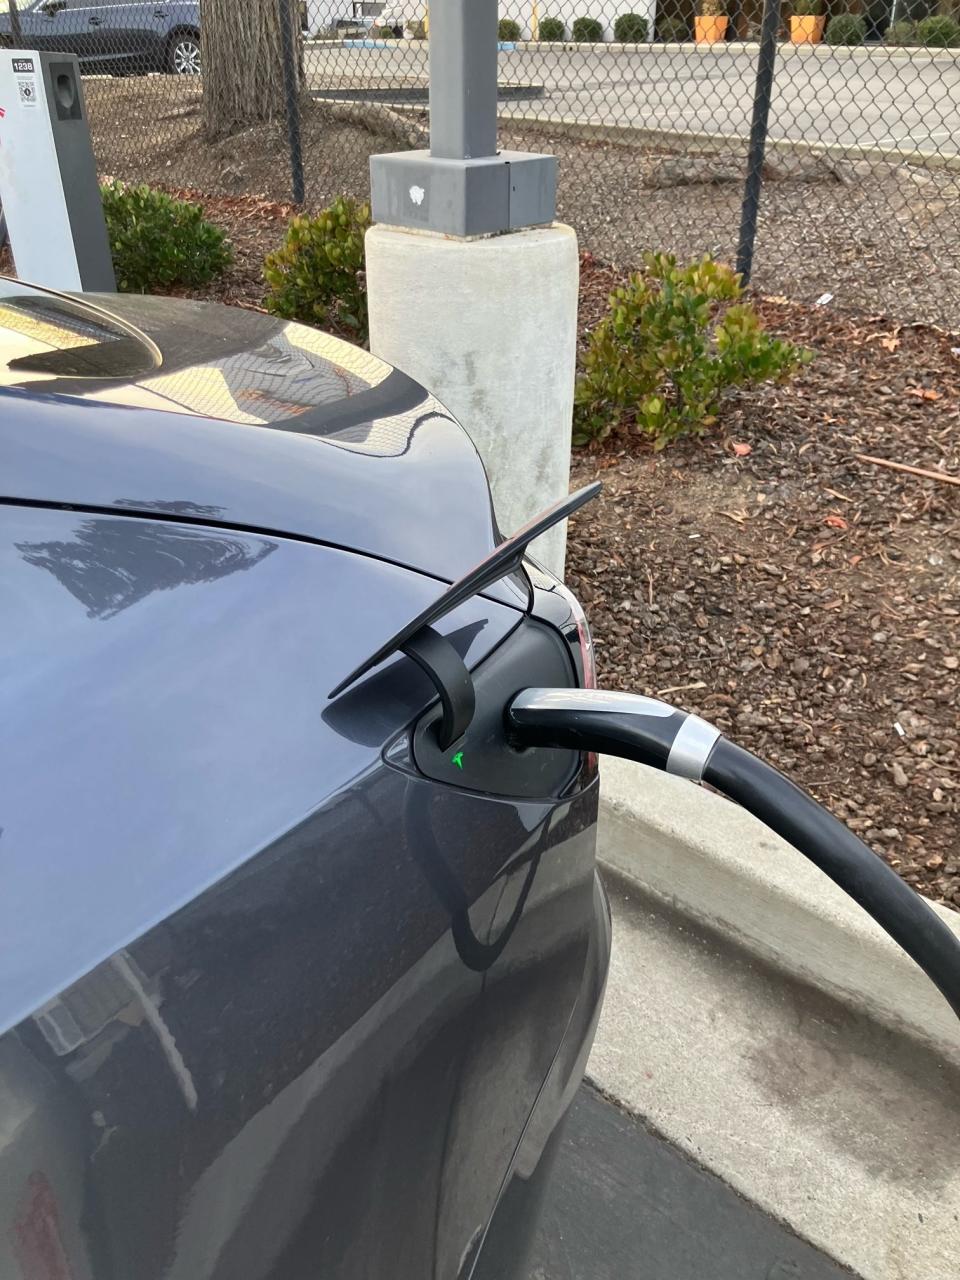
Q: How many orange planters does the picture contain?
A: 2